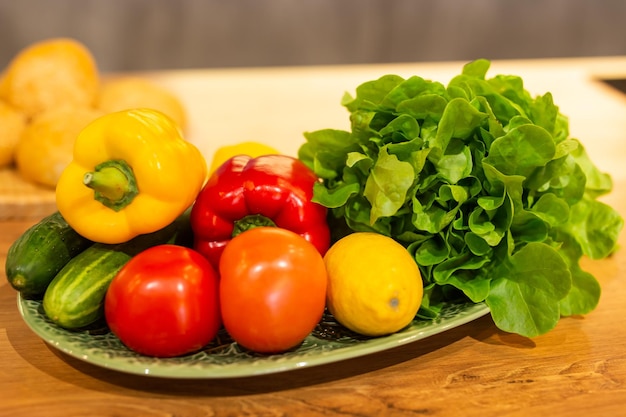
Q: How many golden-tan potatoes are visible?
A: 4